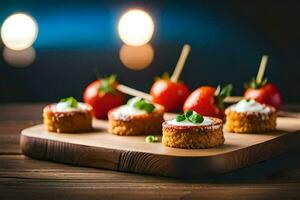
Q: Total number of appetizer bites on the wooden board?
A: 4